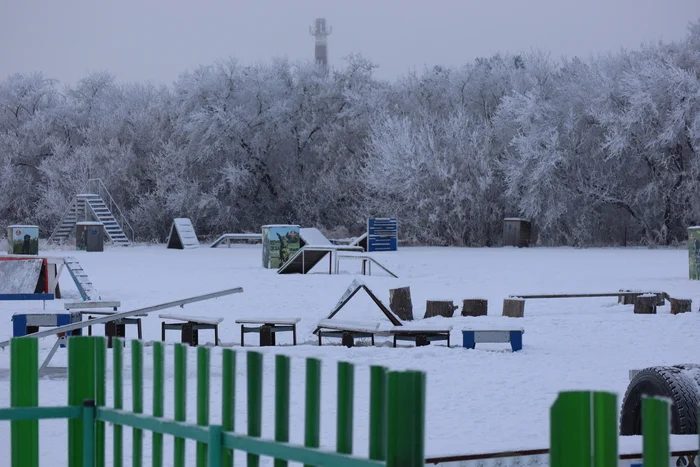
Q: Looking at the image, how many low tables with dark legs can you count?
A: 5